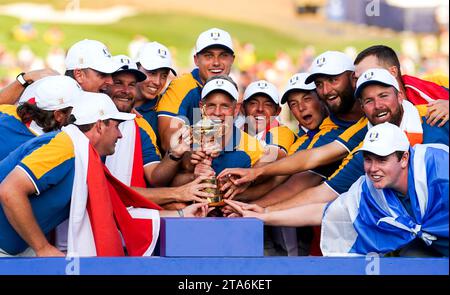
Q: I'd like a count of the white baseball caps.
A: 12